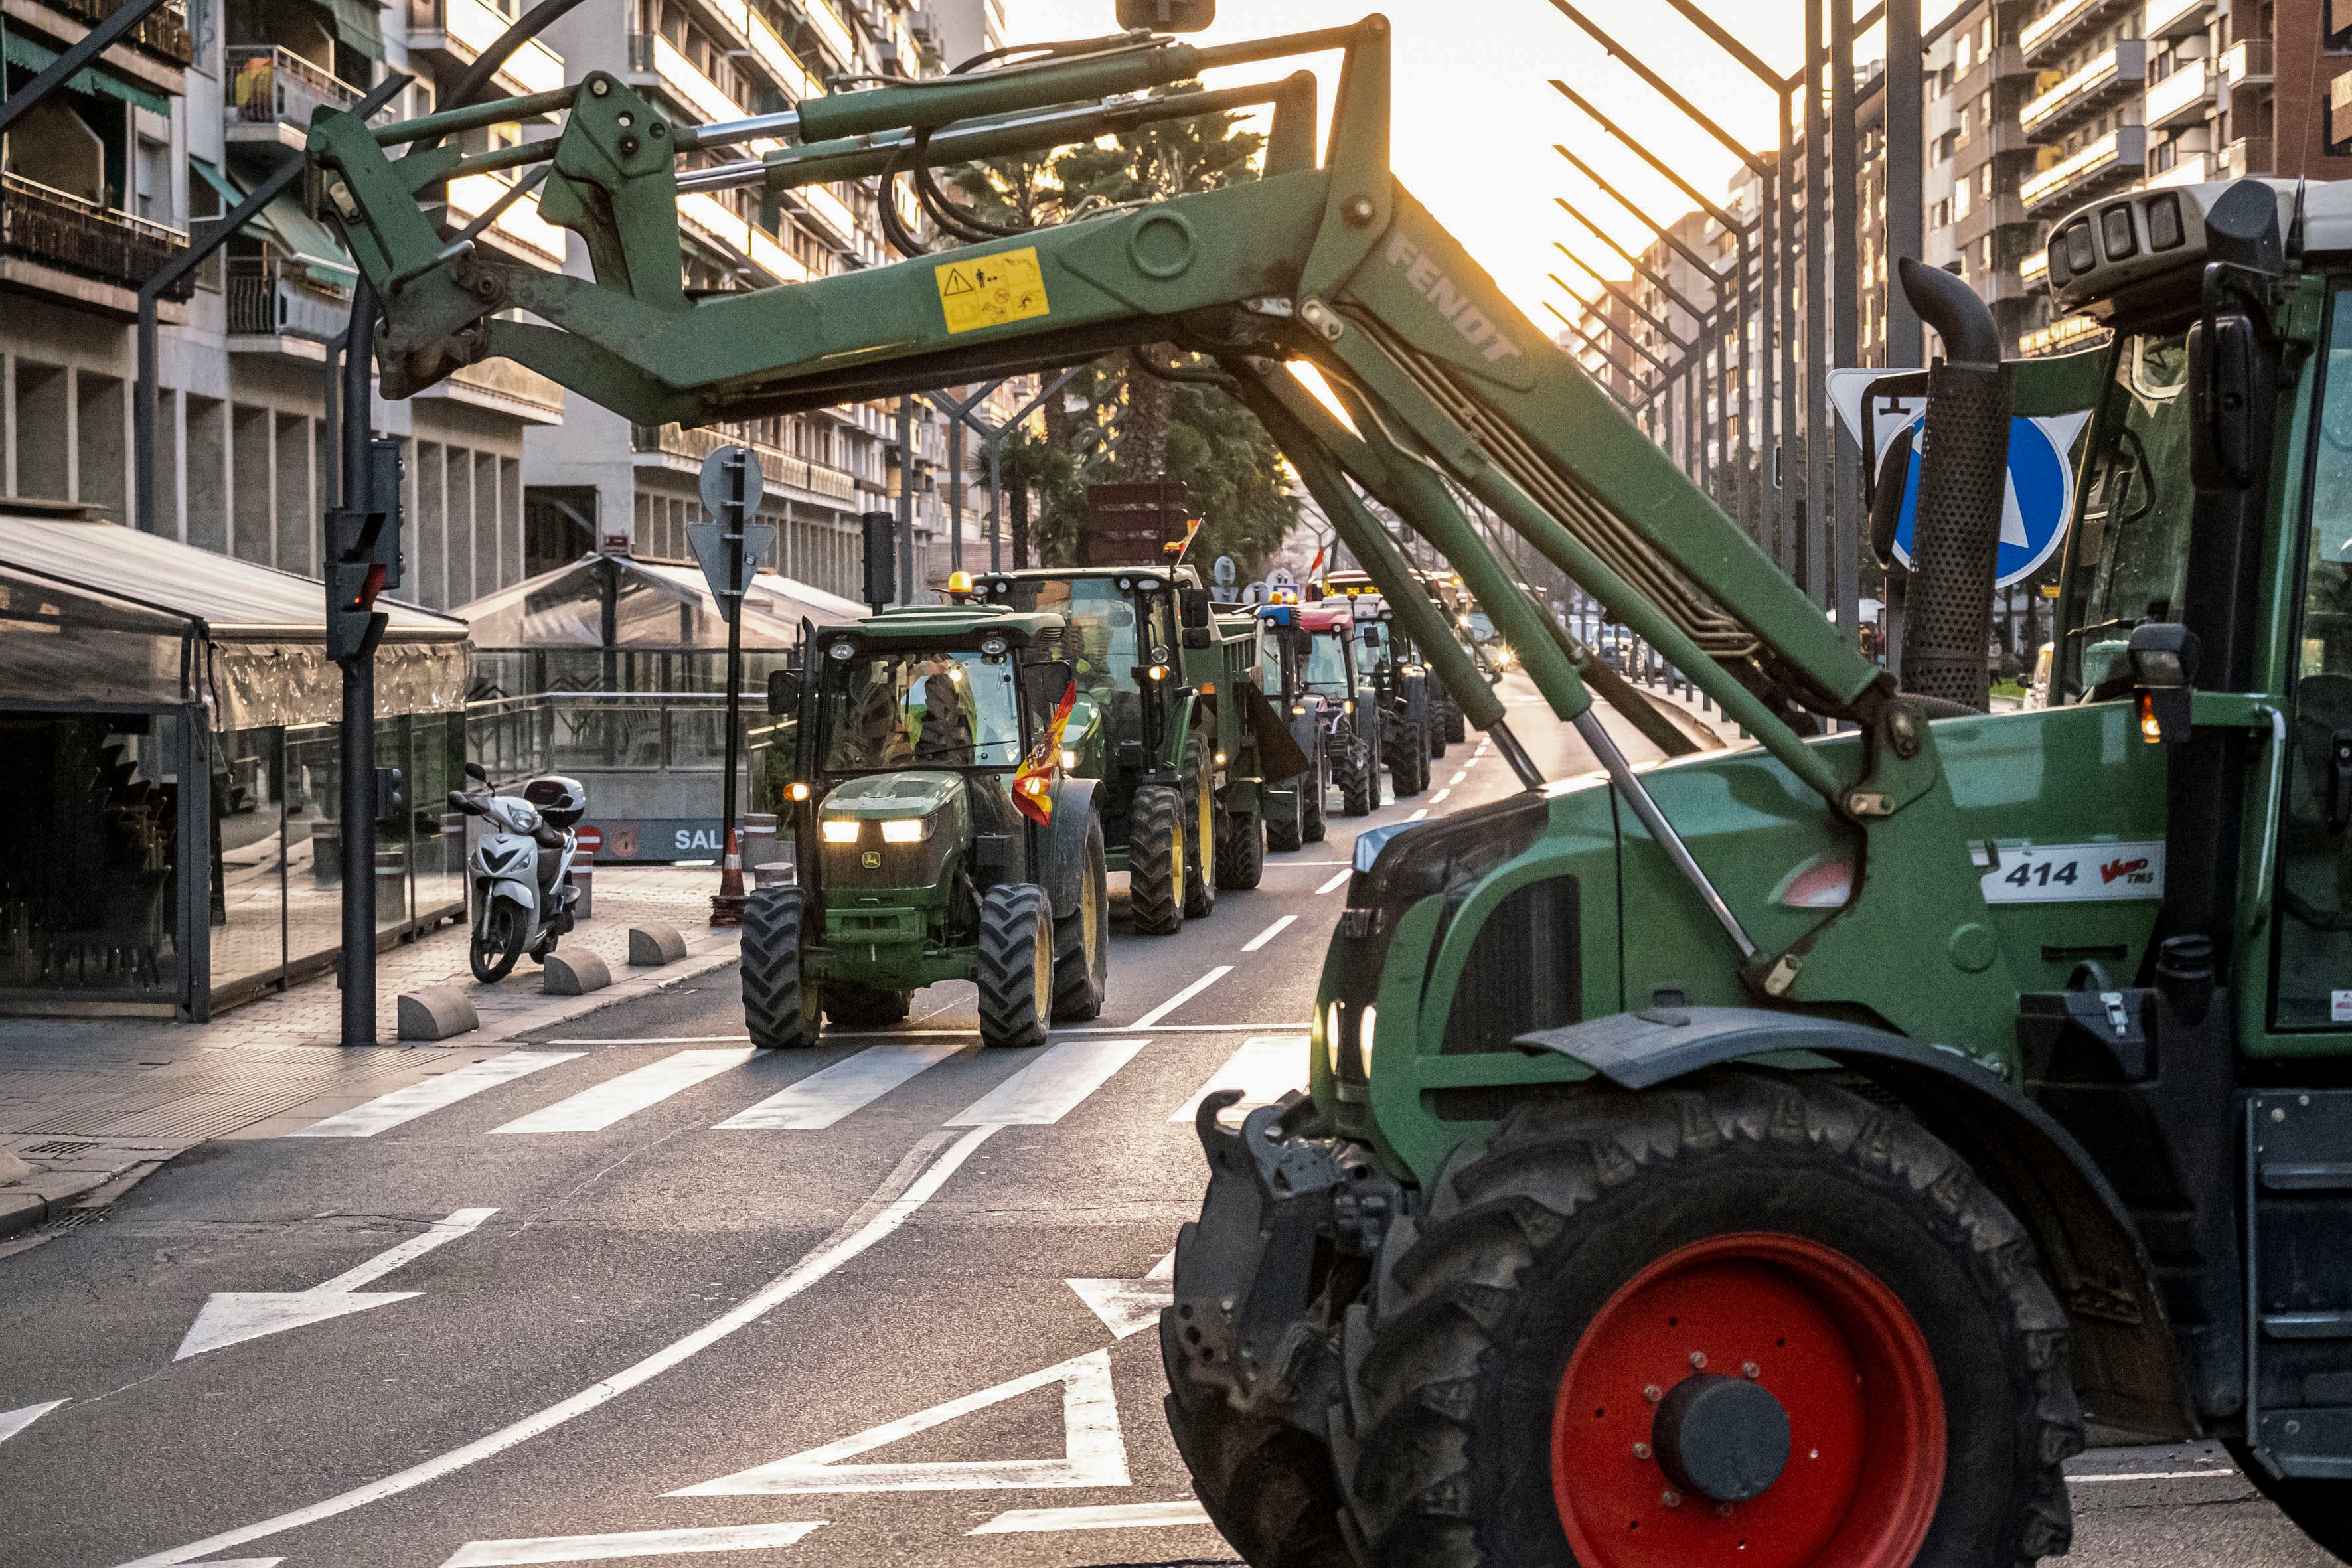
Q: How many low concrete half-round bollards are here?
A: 3